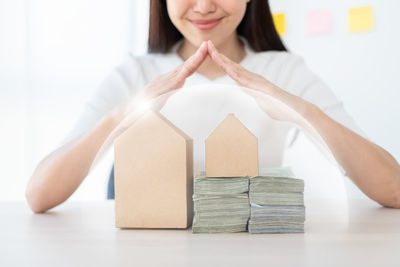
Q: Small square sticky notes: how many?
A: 3